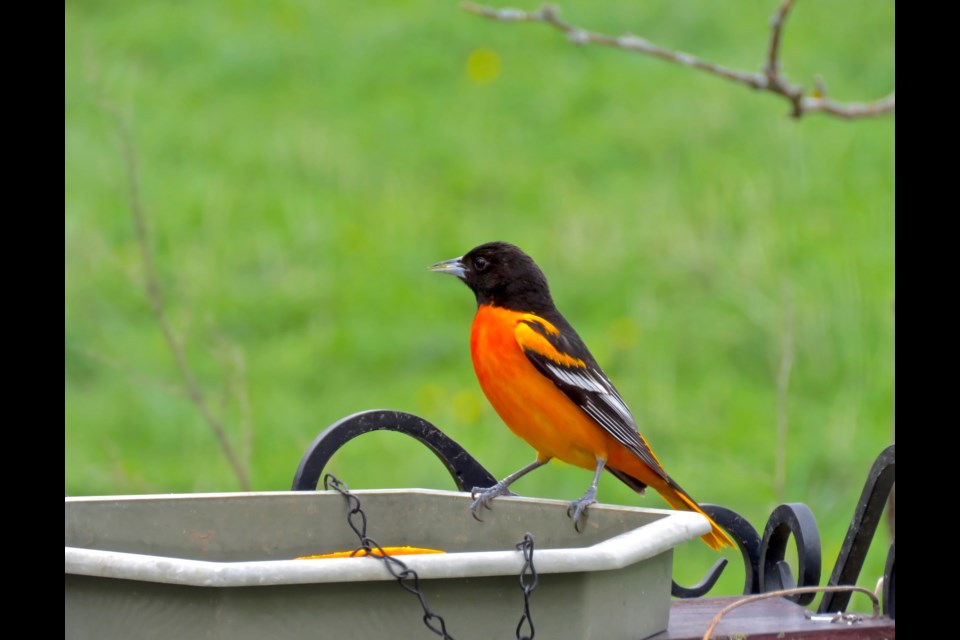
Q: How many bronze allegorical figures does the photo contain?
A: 0